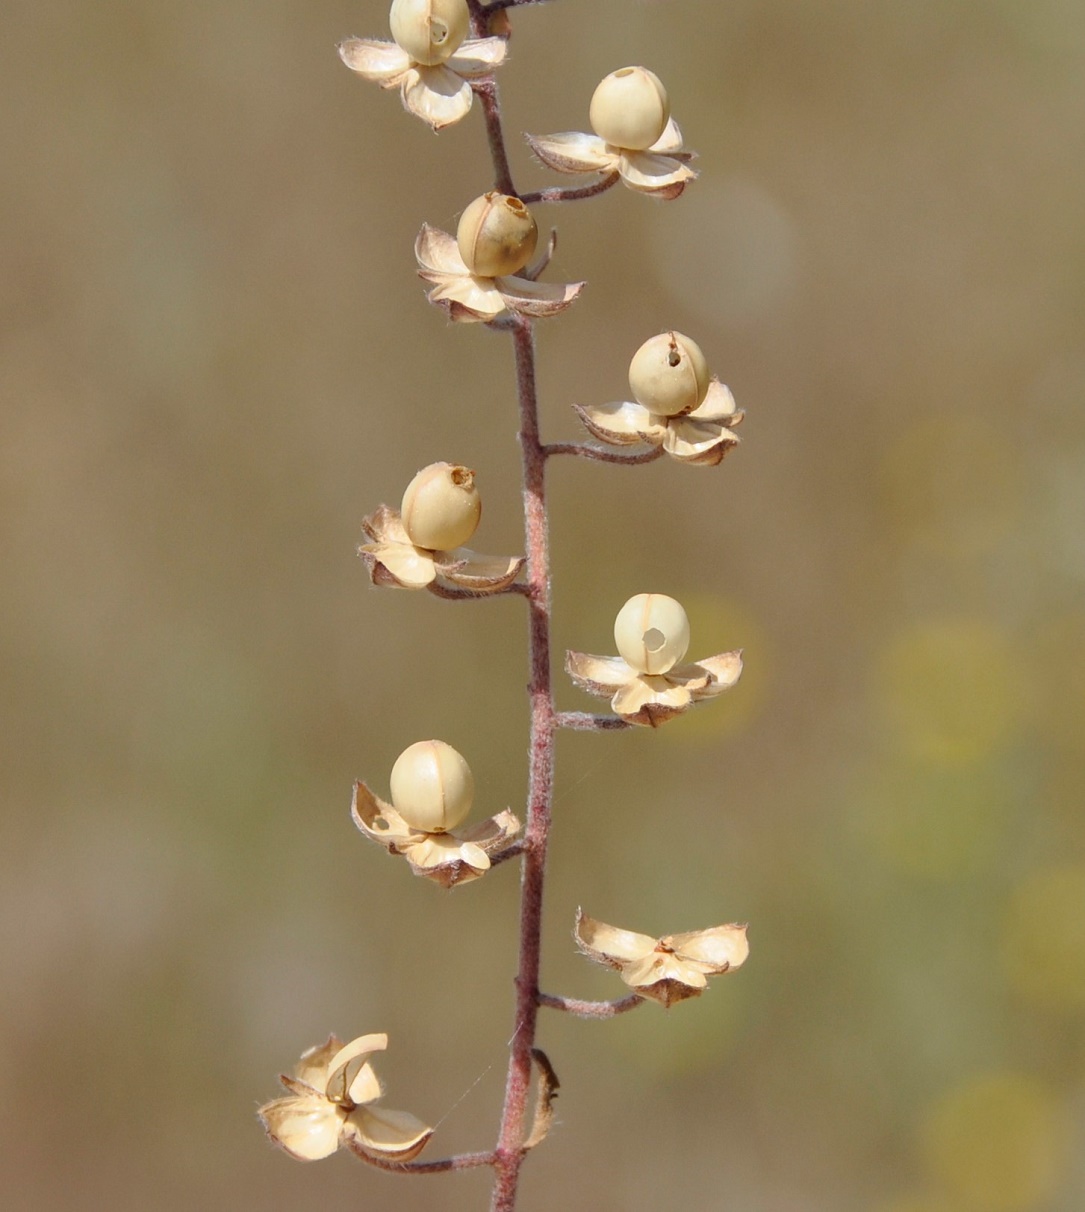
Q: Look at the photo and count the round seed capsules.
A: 7